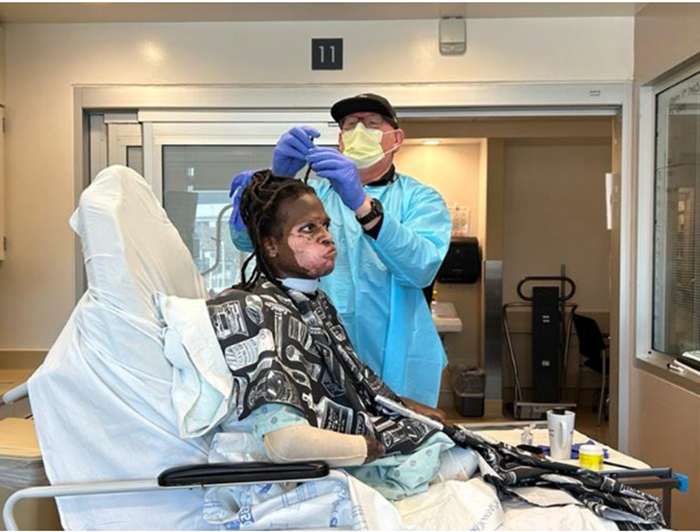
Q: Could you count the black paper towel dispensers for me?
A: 1